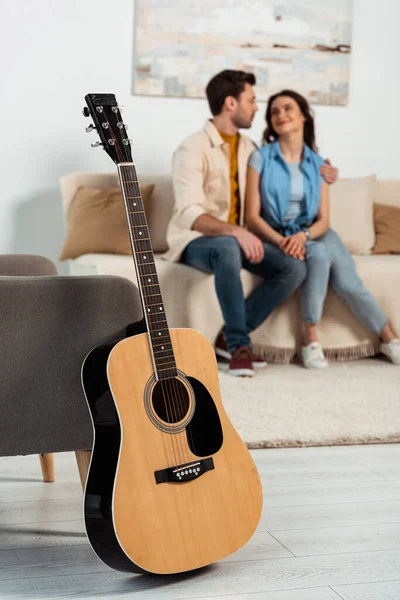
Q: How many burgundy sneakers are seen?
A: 2